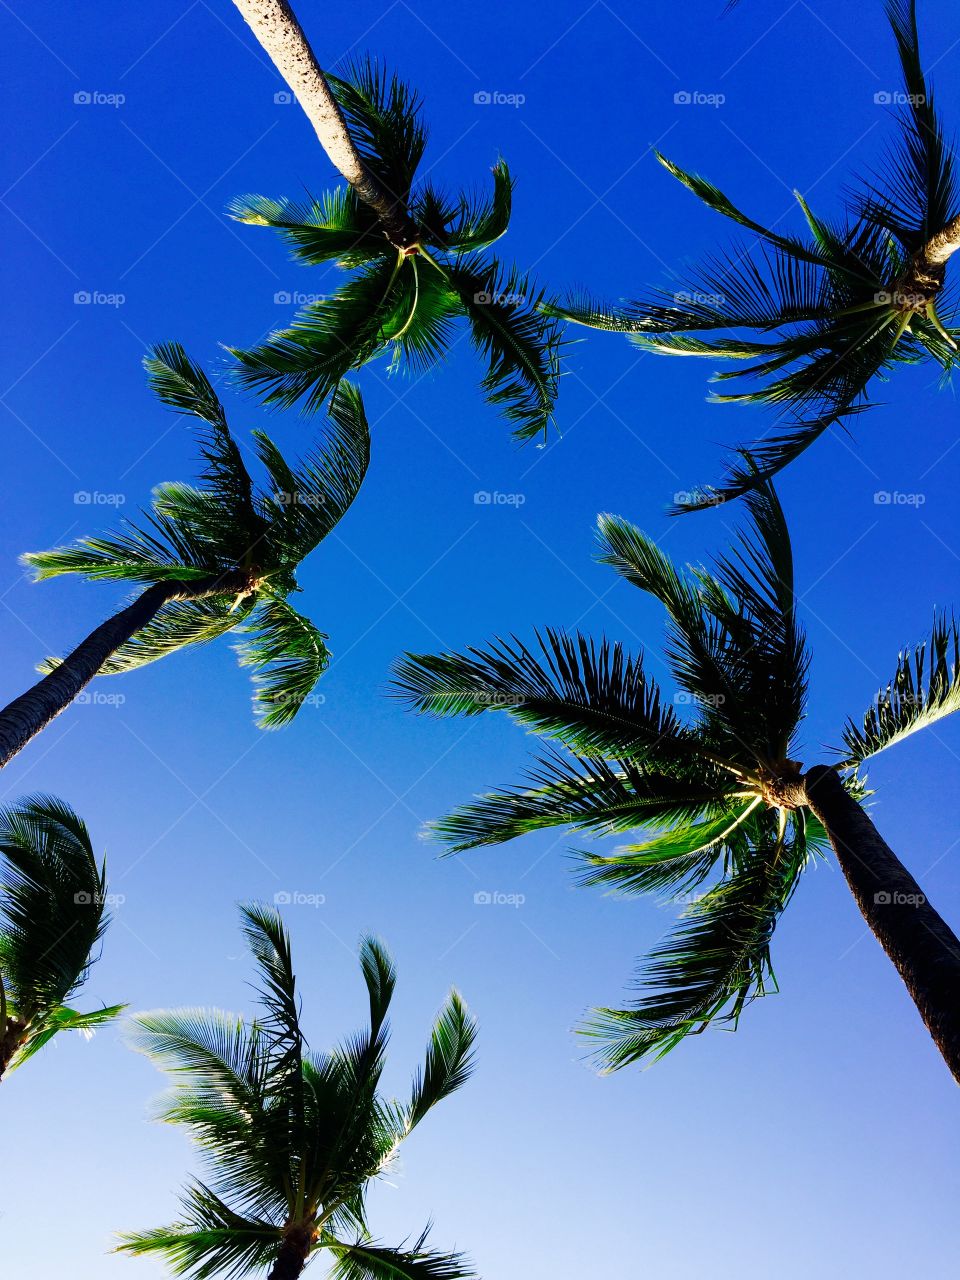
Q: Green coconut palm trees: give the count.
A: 6